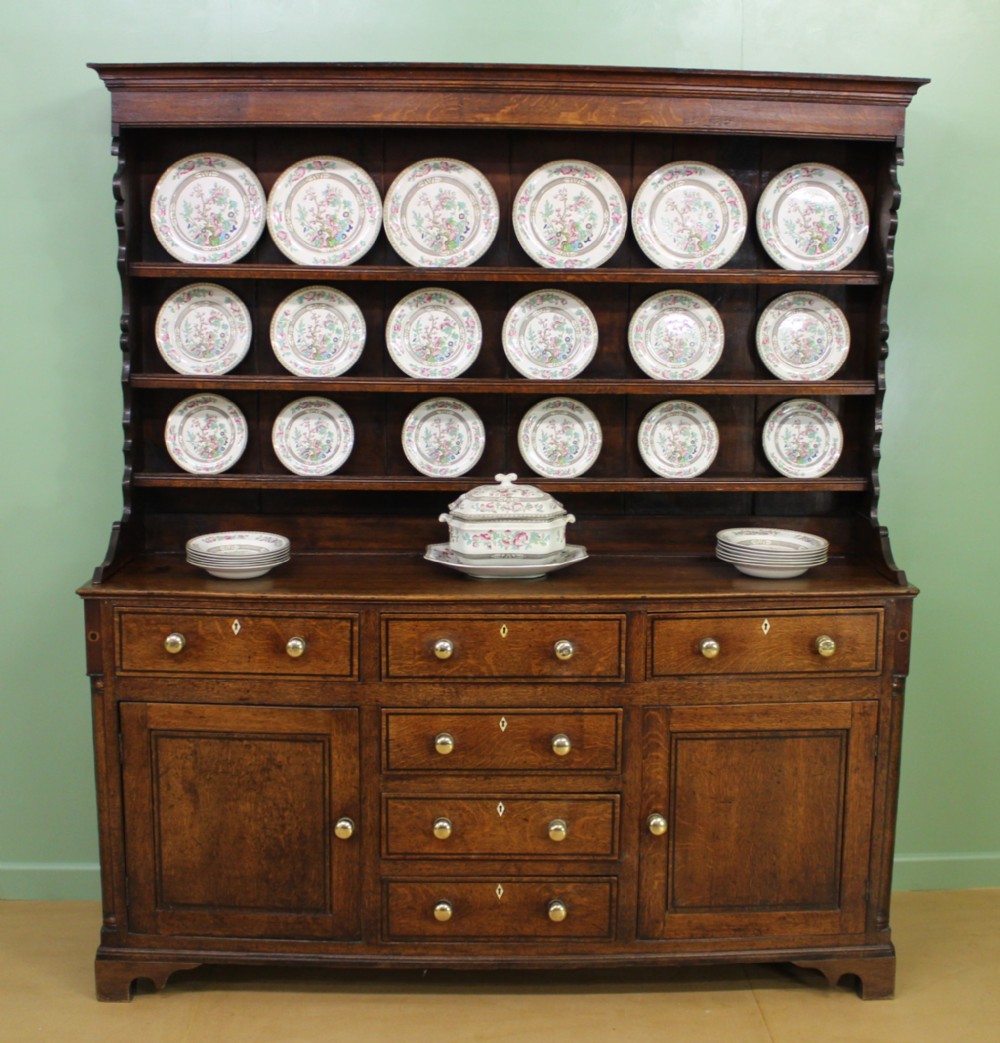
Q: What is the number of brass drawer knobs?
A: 12